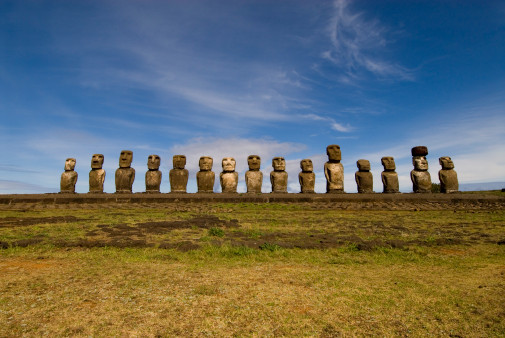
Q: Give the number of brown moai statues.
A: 15